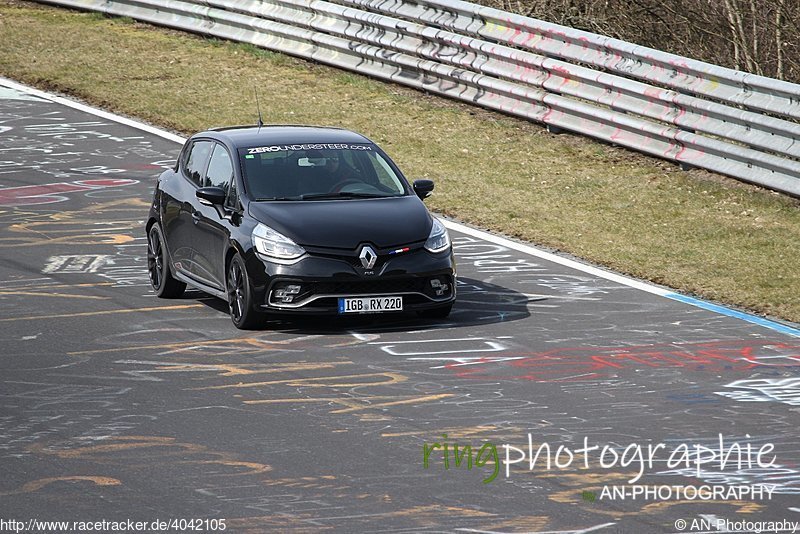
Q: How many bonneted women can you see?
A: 0